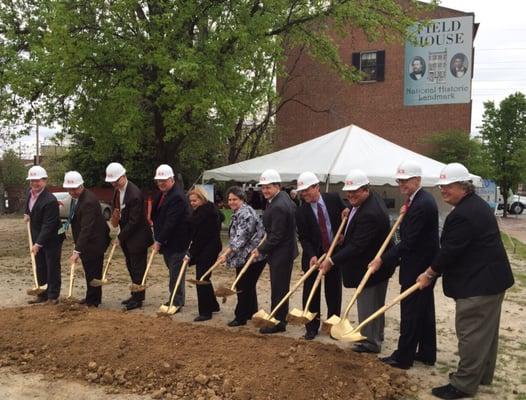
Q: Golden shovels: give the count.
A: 11